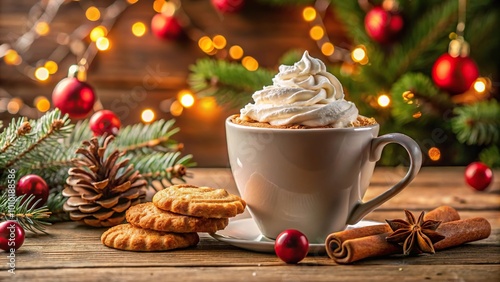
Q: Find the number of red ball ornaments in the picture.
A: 10